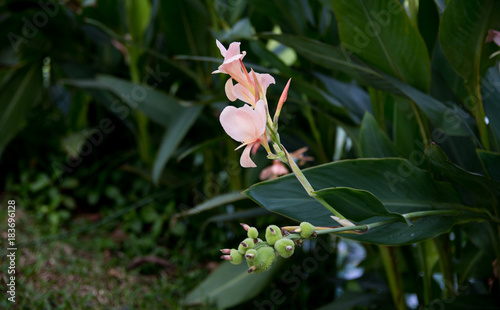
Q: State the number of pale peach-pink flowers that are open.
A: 3